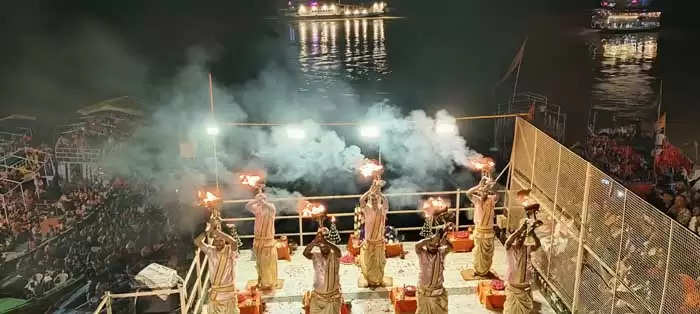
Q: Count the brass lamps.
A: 7